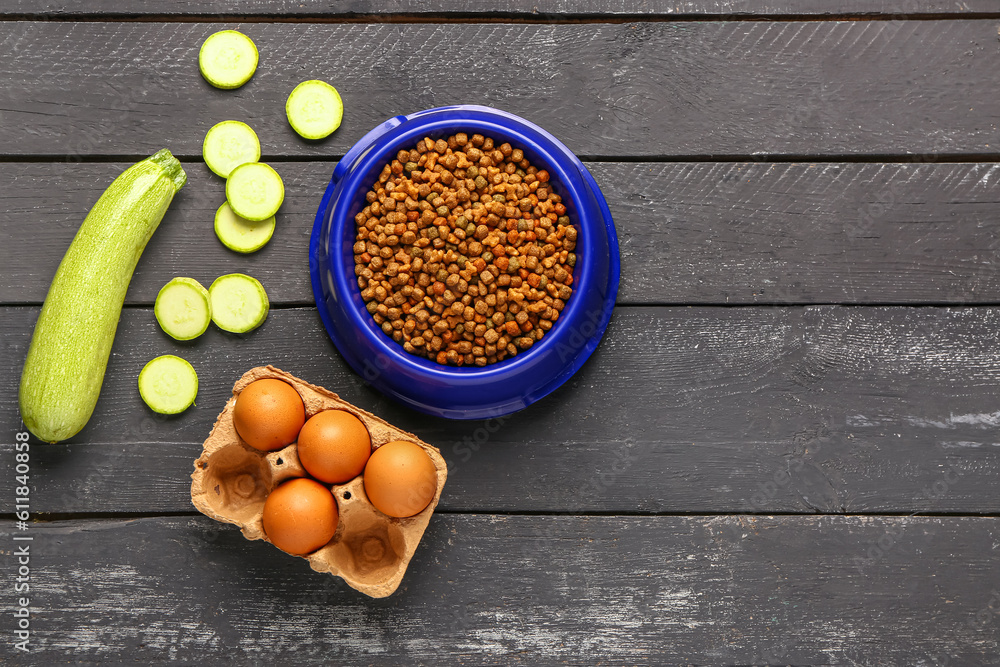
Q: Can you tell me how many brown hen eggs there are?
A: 4